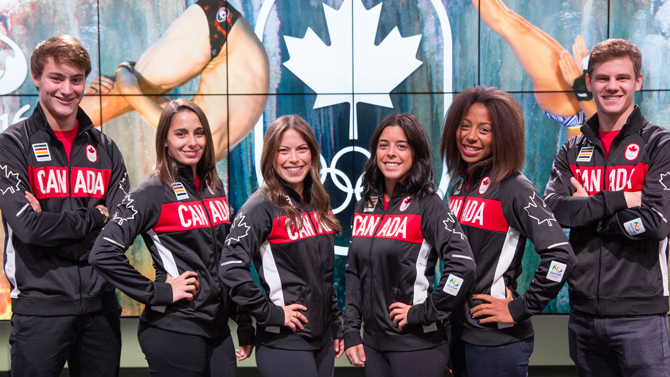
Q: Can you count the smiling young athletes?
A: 6